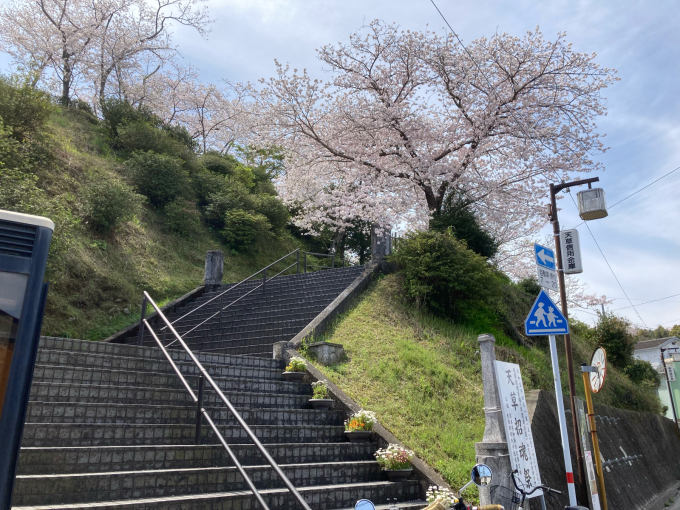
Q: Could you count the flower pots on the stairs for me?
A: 5